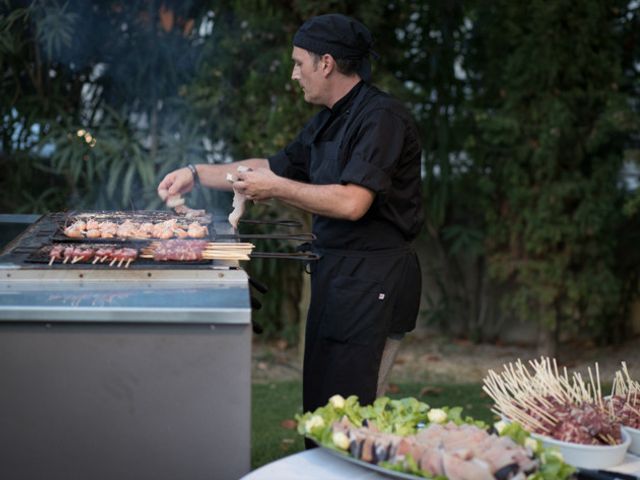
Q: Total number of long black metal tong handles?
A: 3